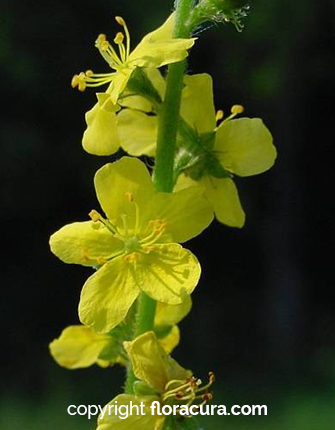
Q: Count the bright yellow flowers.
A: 5